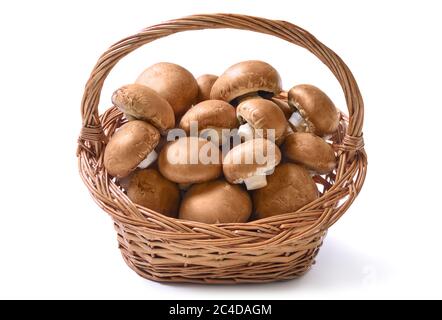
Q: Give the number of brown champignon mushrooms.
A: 14